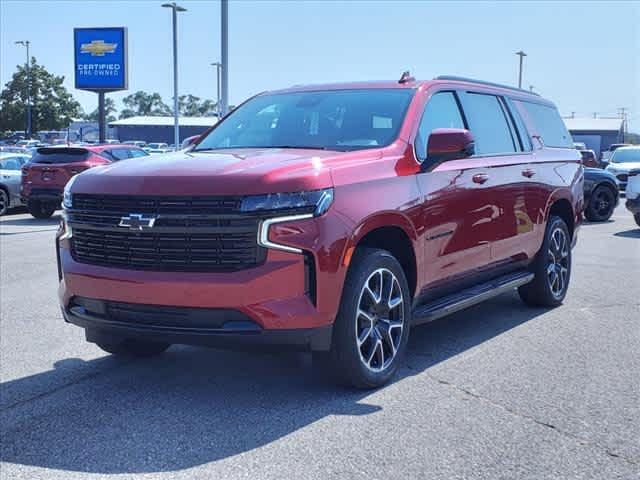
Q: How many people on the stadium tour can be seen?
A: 0